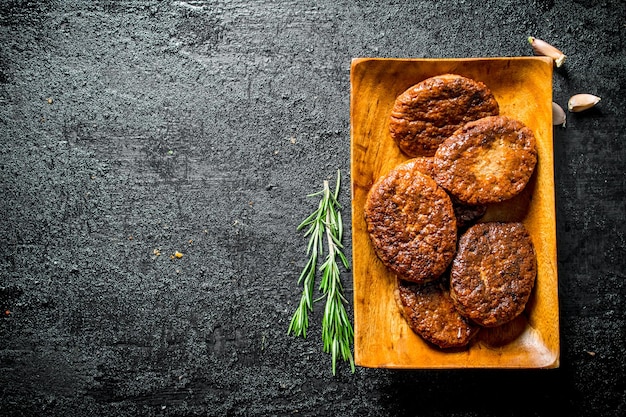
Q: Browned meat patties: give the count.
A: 6